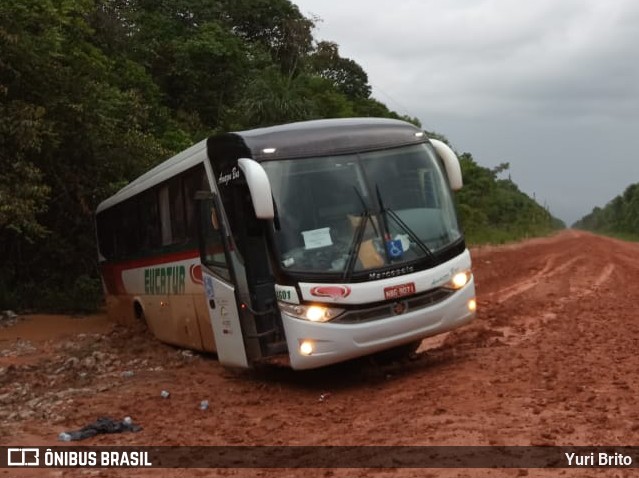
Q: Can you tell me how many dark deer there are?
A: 0